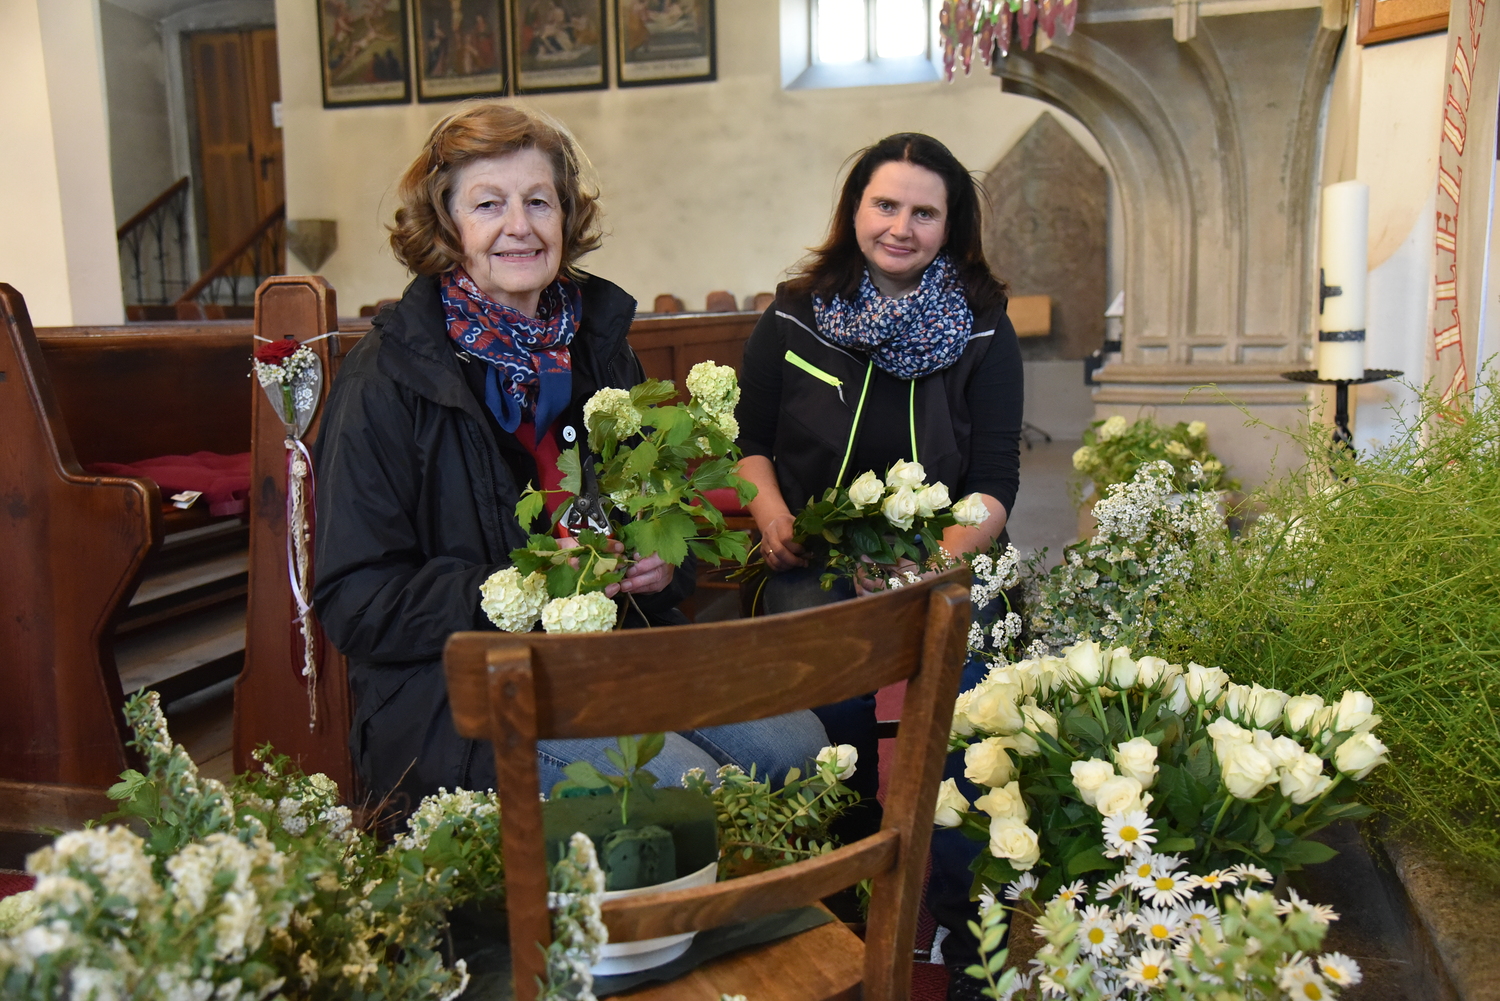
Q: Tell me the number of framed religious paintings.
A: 4